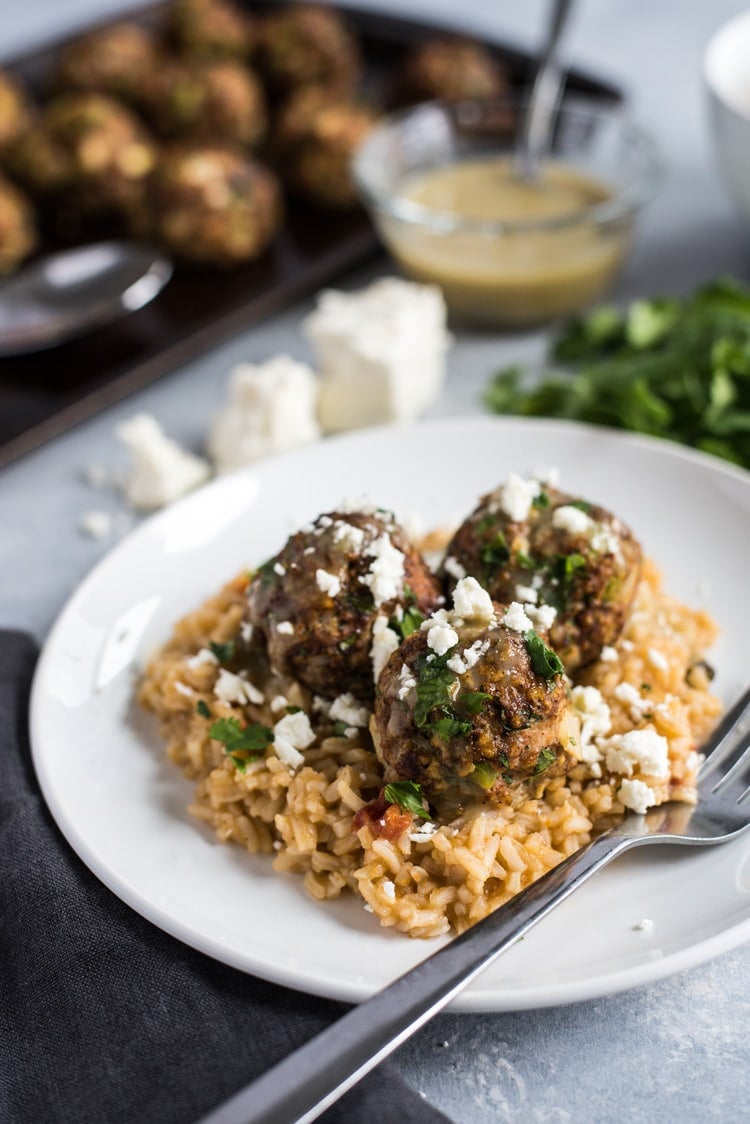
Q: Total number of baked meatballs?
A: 13